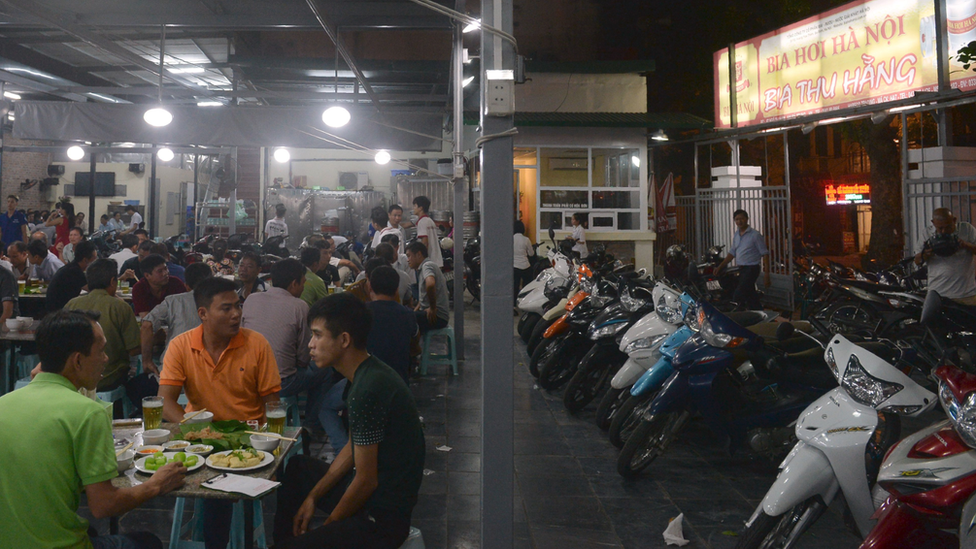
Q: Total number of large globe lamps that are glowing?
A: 6